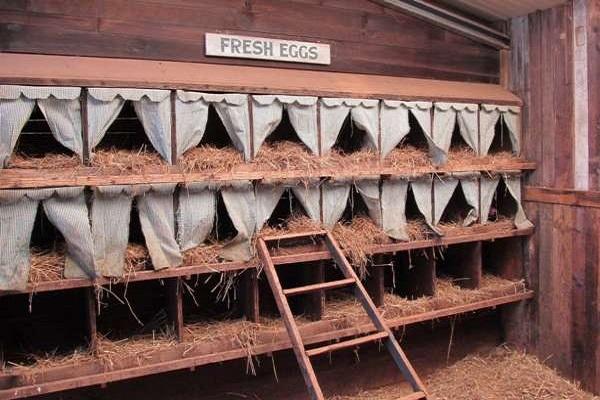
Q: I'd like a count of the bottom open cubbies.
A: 8